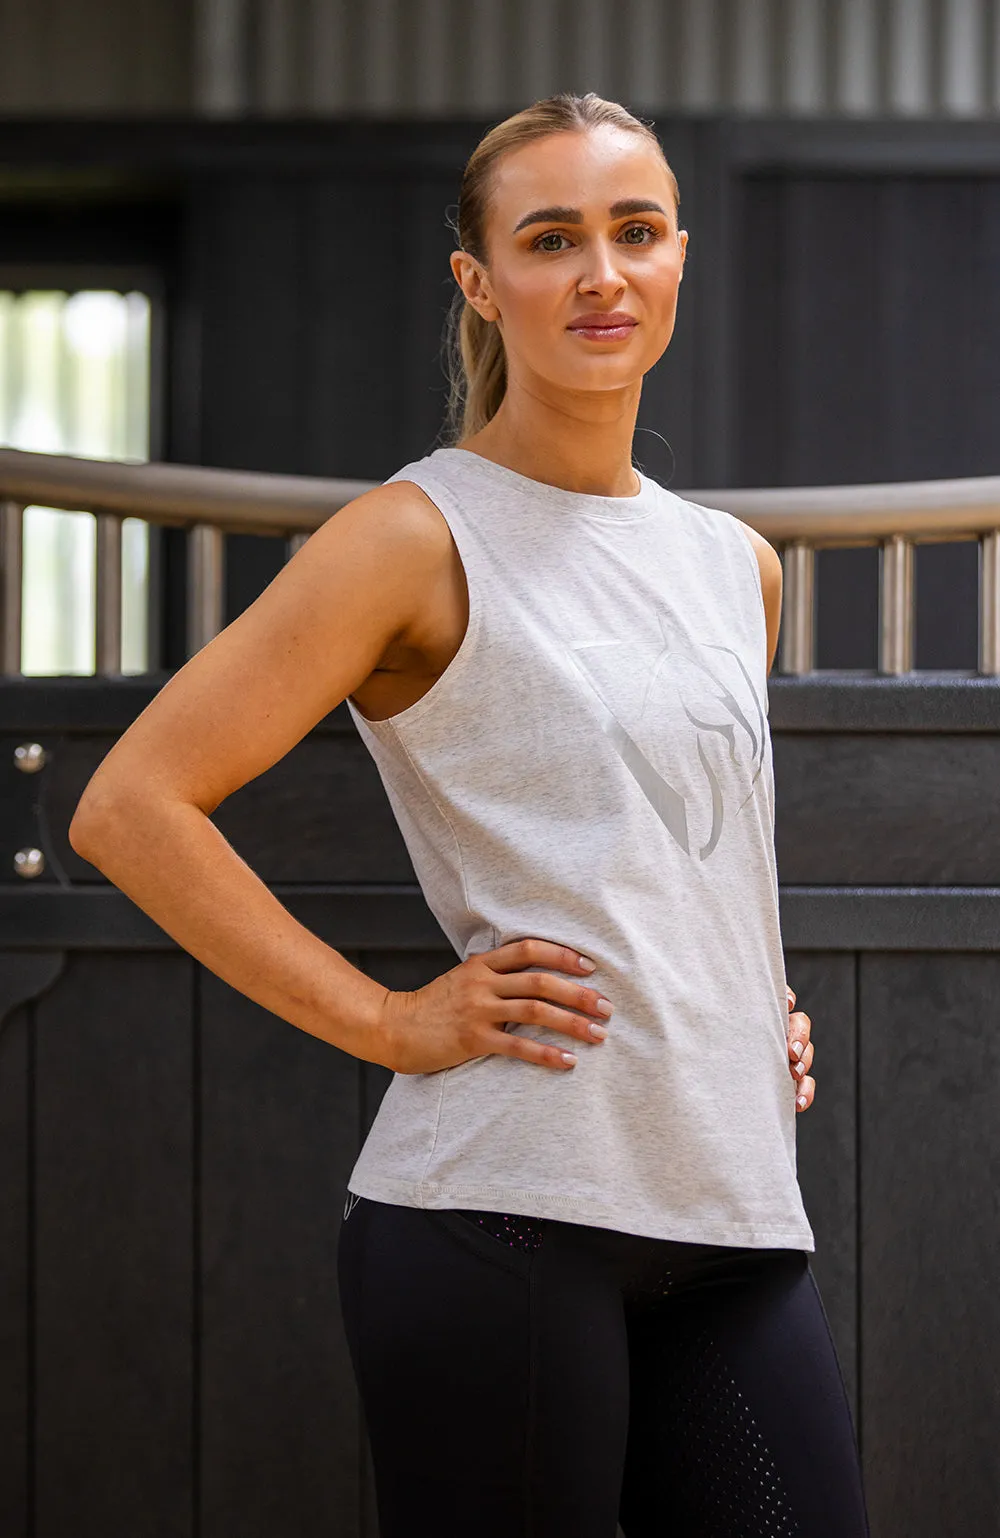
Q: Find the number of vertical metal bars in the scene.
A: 7